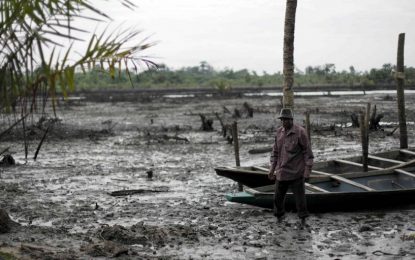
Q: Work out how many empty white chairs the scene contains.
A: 0